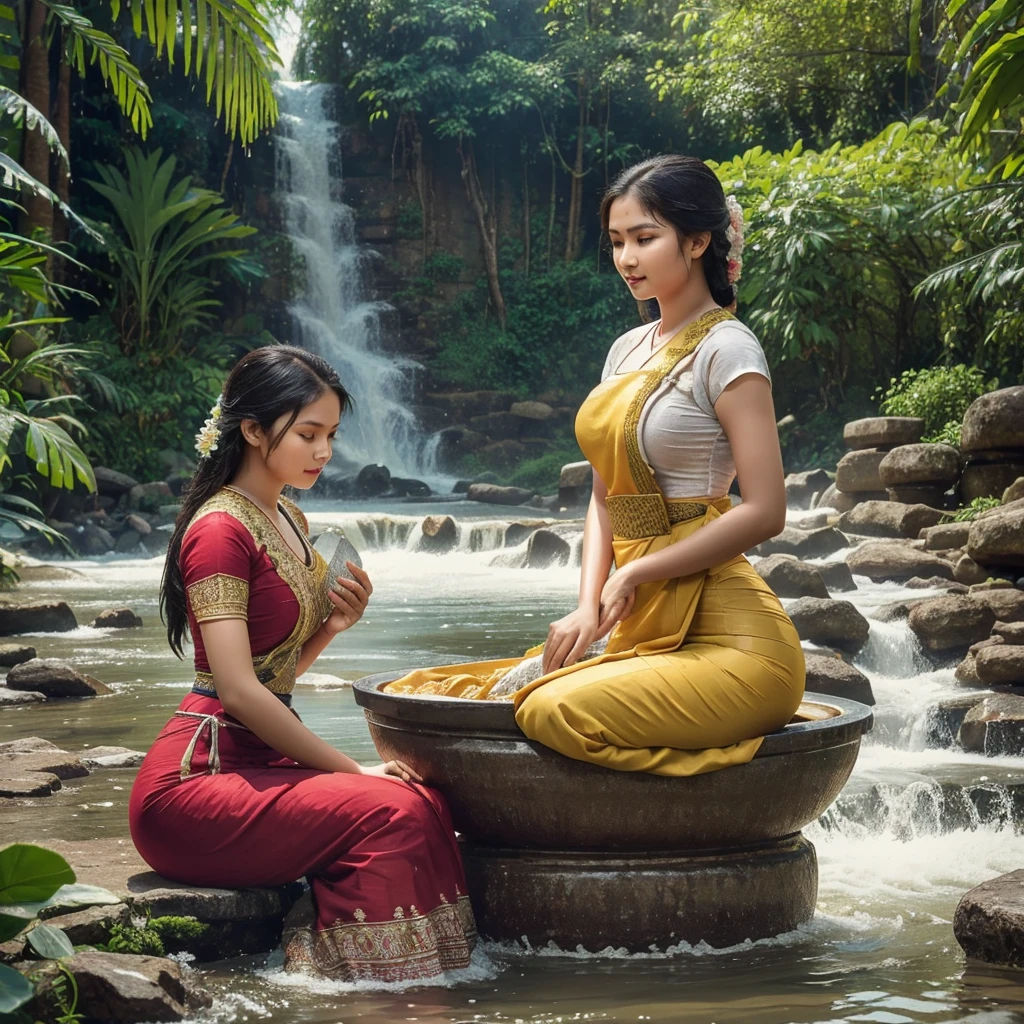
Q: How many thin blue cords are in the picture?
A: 0